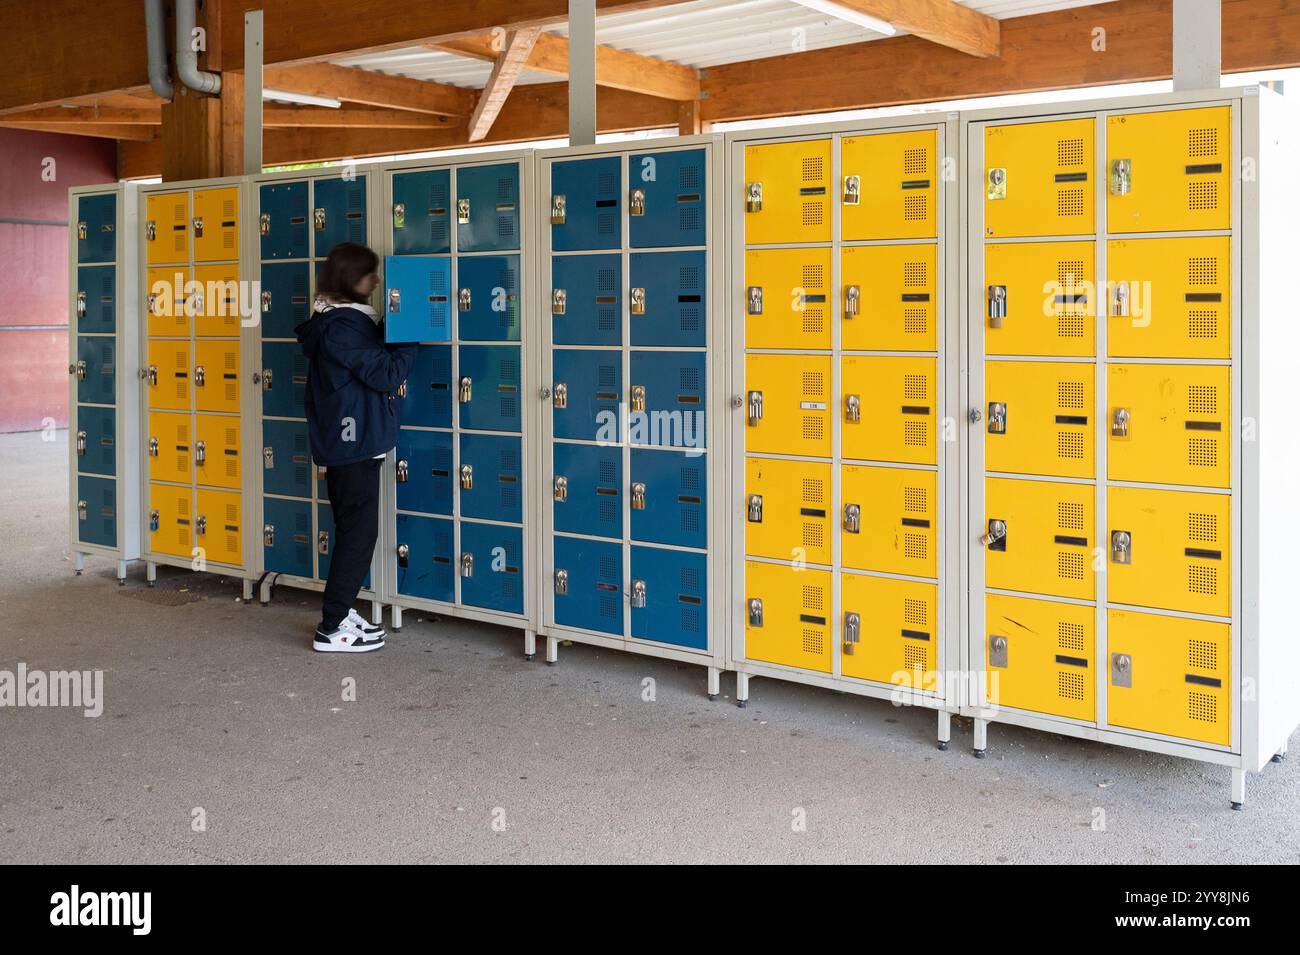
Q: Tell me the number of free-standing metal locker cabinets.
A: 7